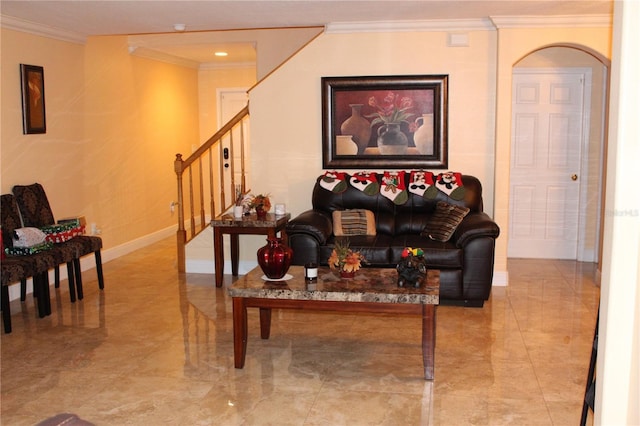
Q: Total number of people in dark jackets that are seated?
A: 0